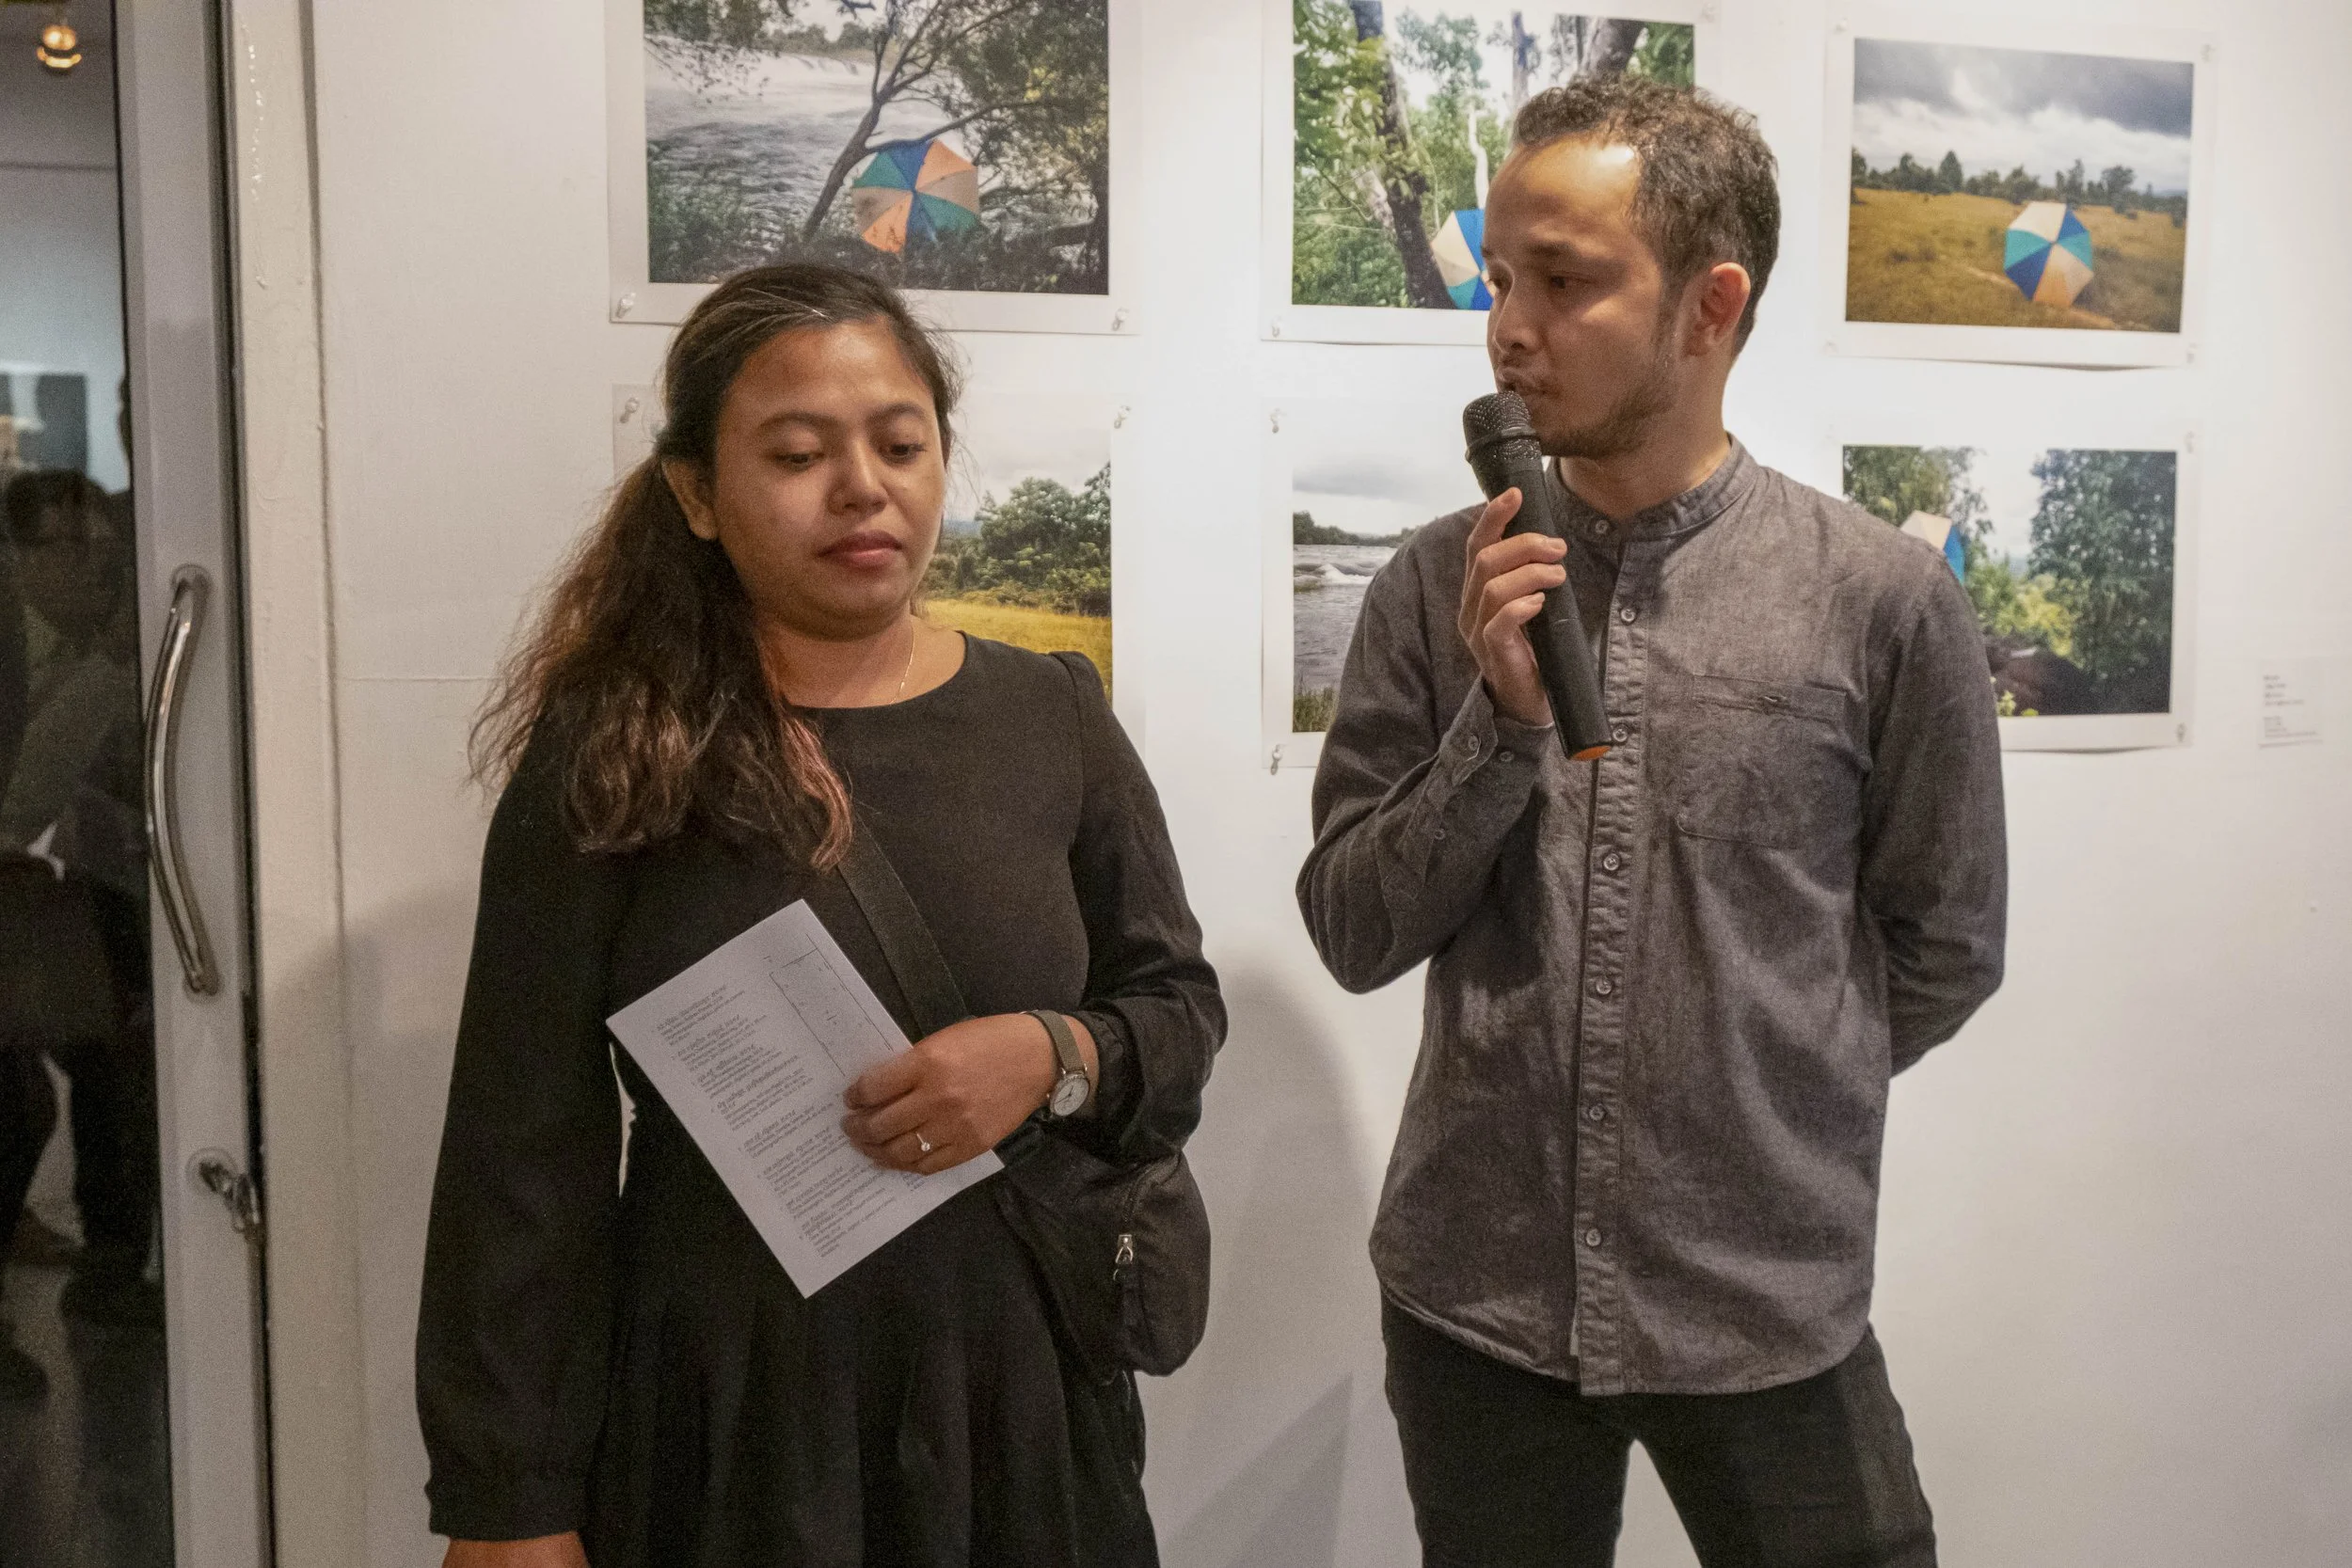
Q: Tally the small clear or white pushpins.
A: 15